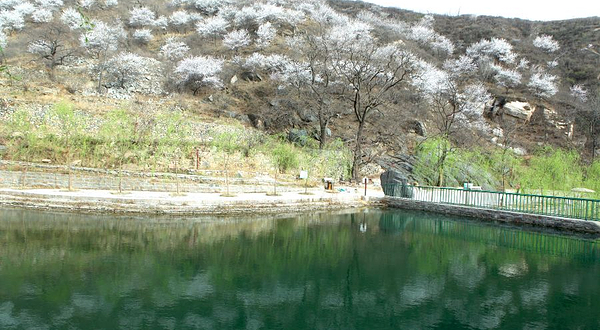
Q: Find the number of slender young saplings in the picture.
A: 7